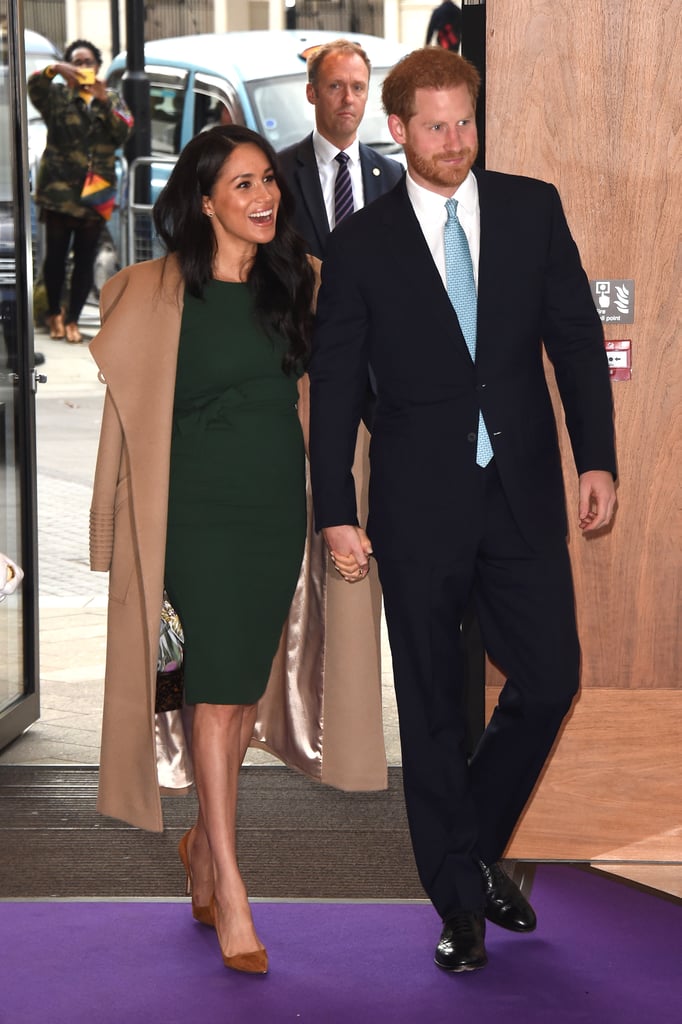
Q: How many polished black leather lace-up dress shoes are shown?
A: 2